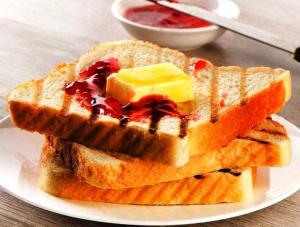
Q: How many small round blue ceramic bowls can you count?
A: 0